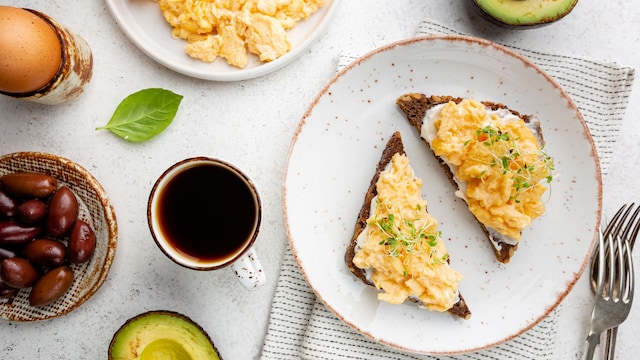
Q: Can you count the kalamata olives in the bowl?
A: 11